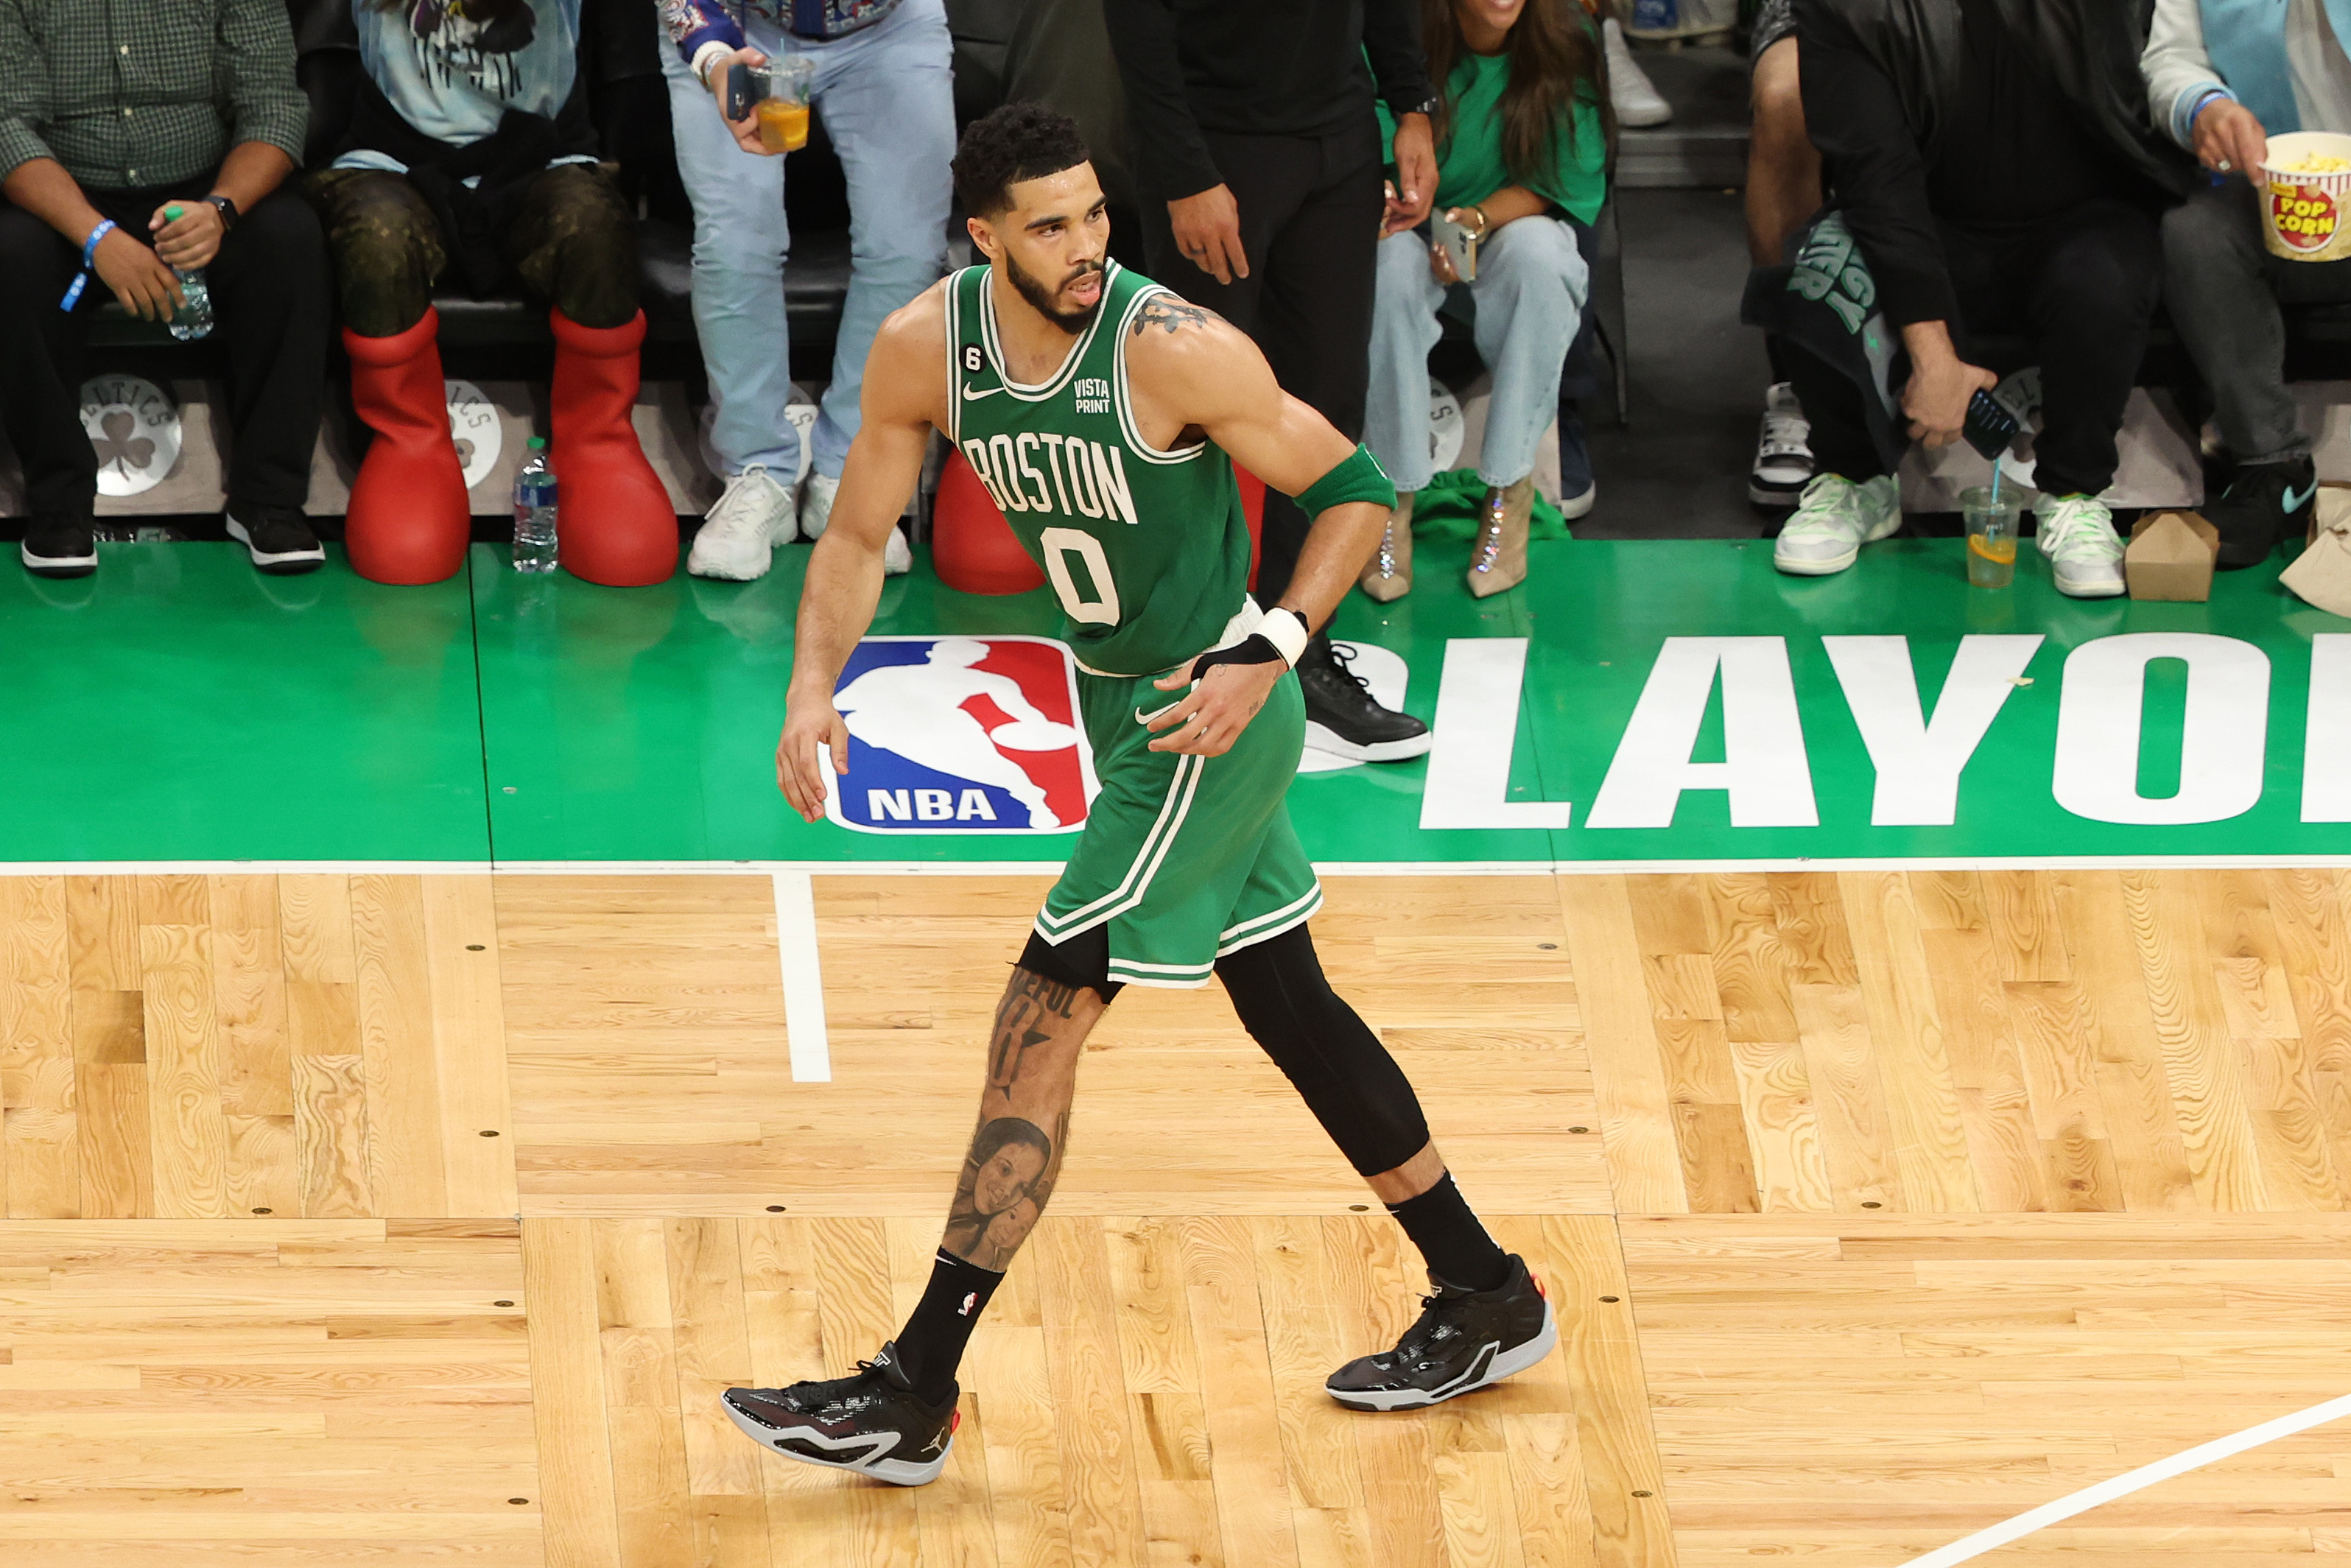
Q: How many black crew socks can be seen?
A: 2